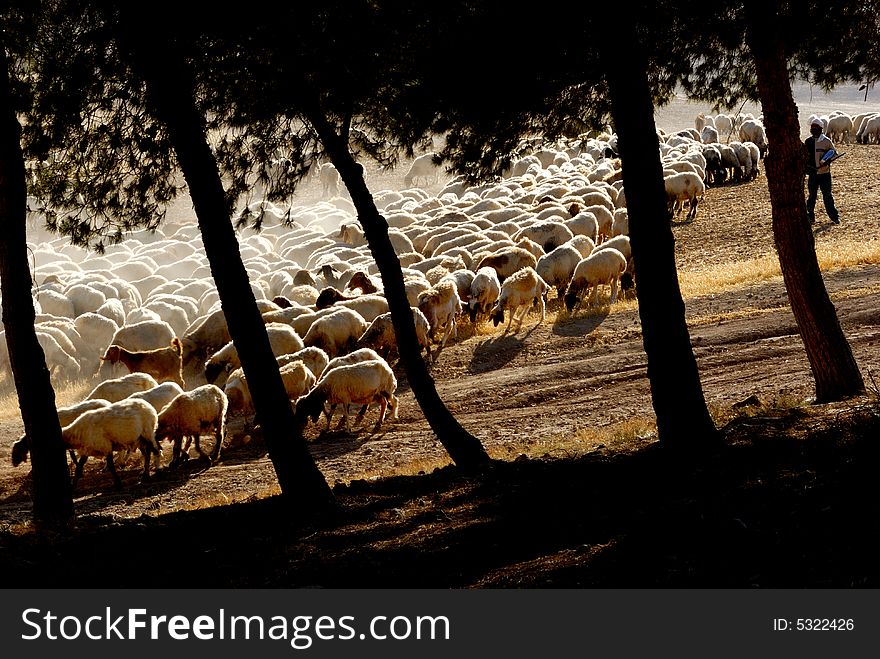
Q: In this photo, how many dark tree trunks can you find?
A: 5